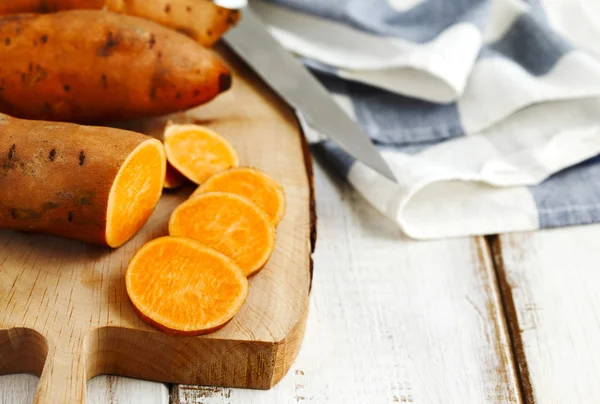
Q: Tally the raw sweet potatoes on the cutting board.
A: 3